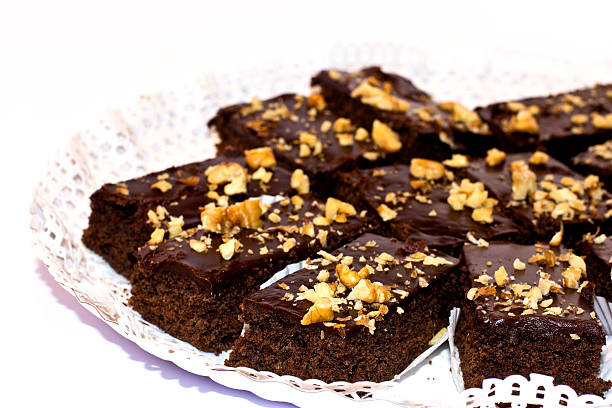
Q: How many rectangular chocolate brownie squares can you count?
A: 11